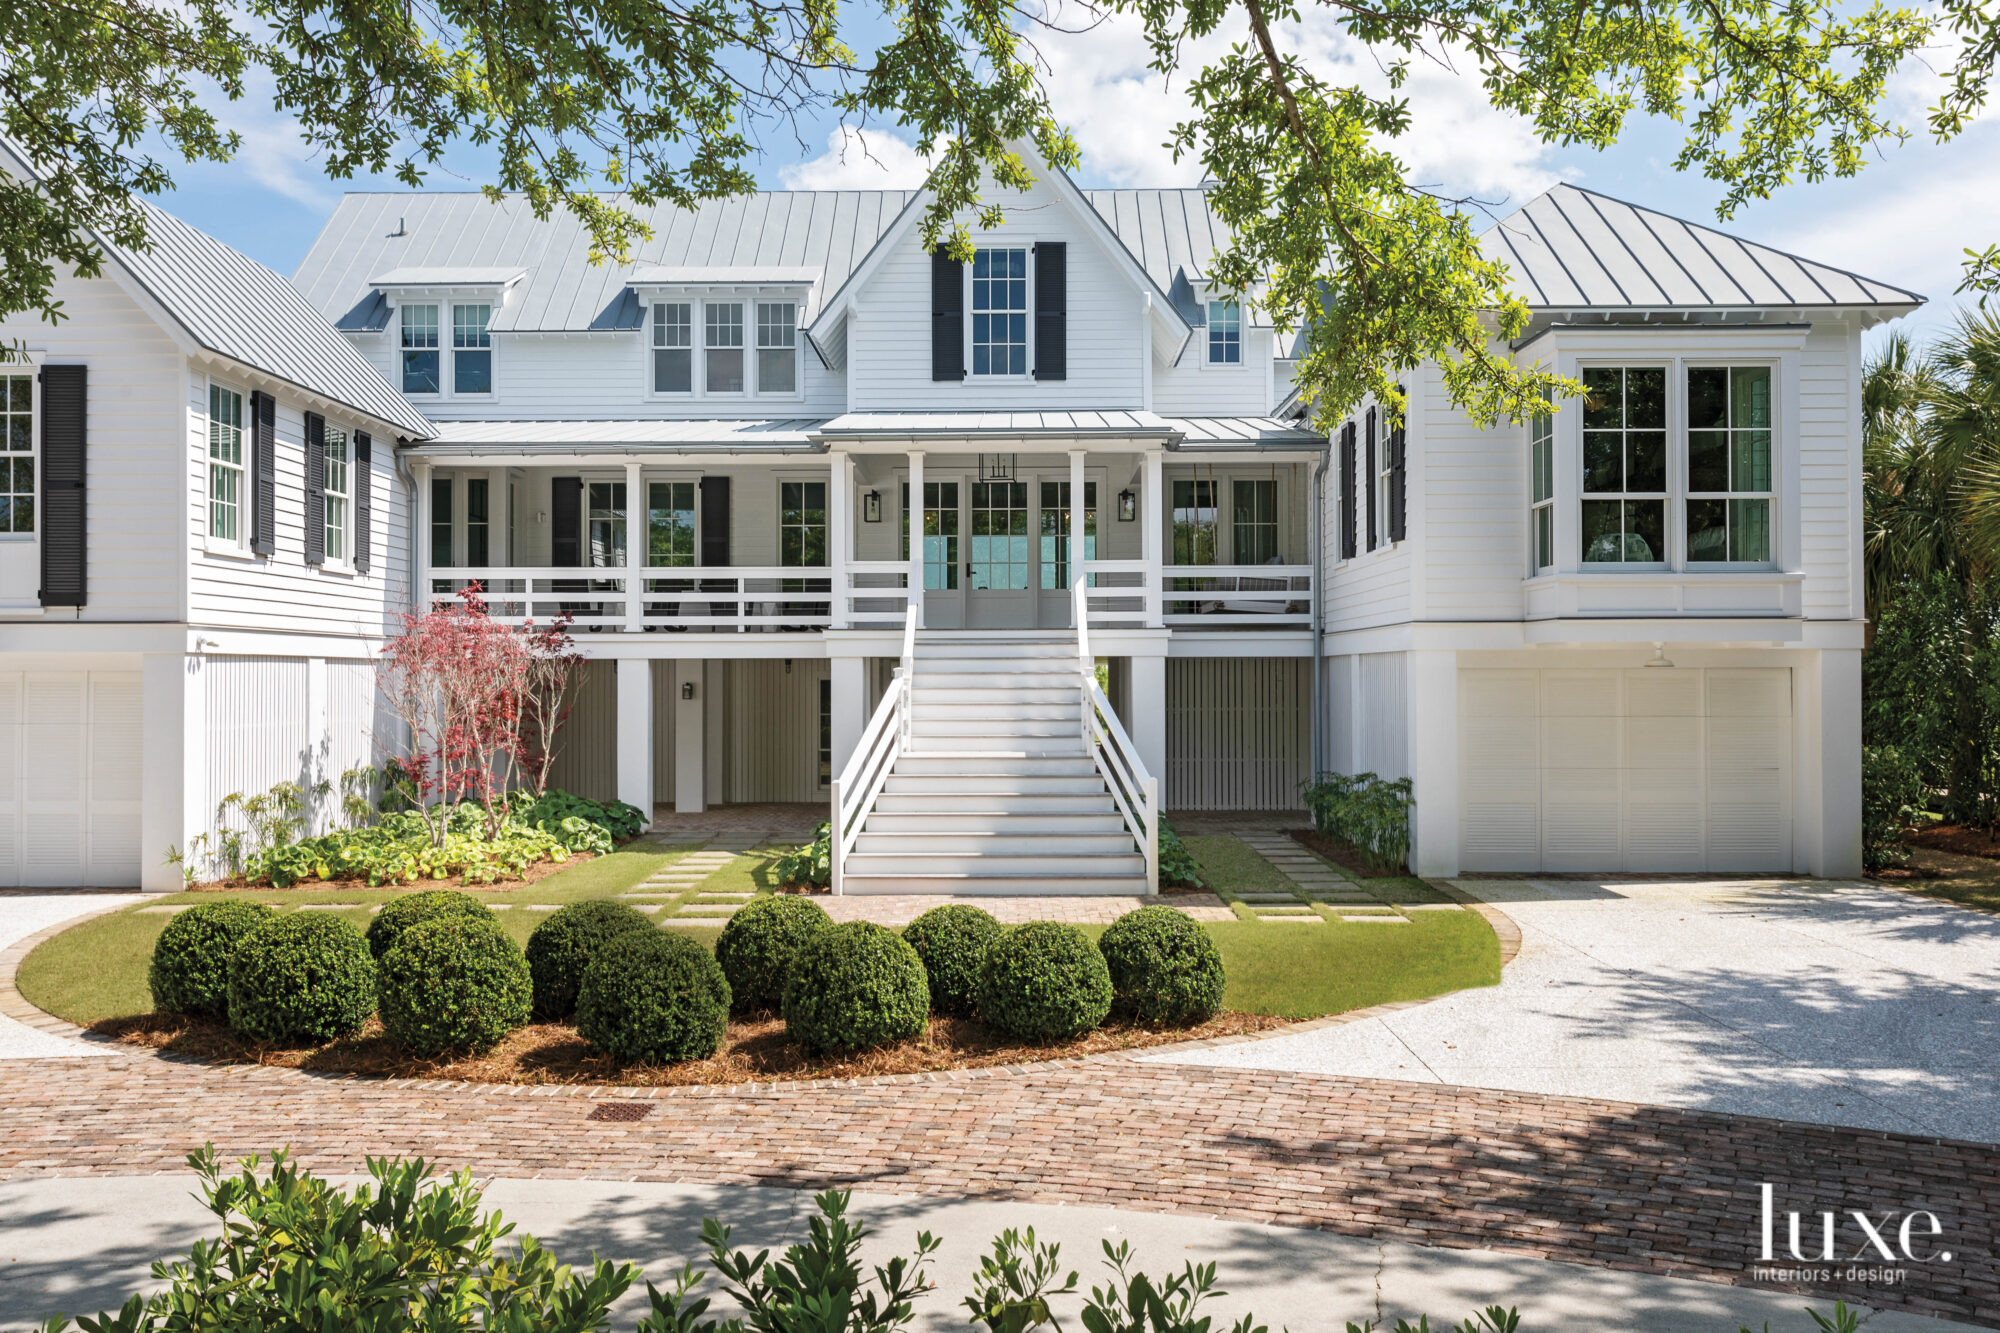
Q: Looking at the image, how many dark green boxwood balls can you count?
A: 11